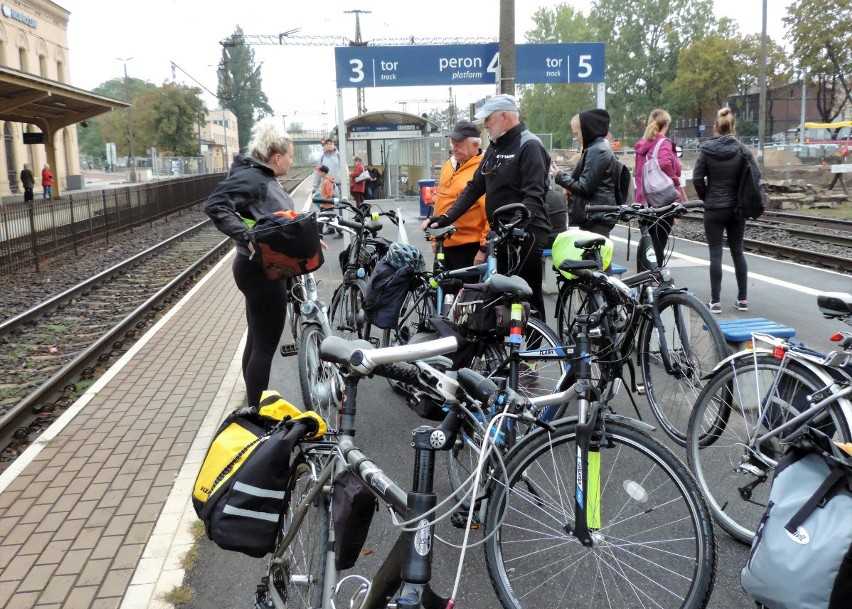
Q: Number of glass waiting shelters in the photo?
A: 1